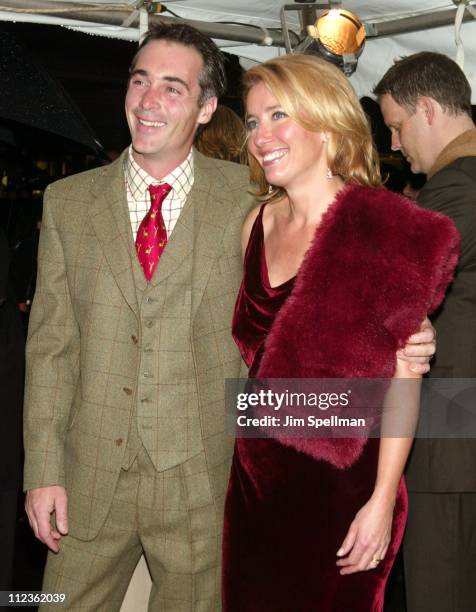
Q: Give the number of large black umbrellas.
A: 1